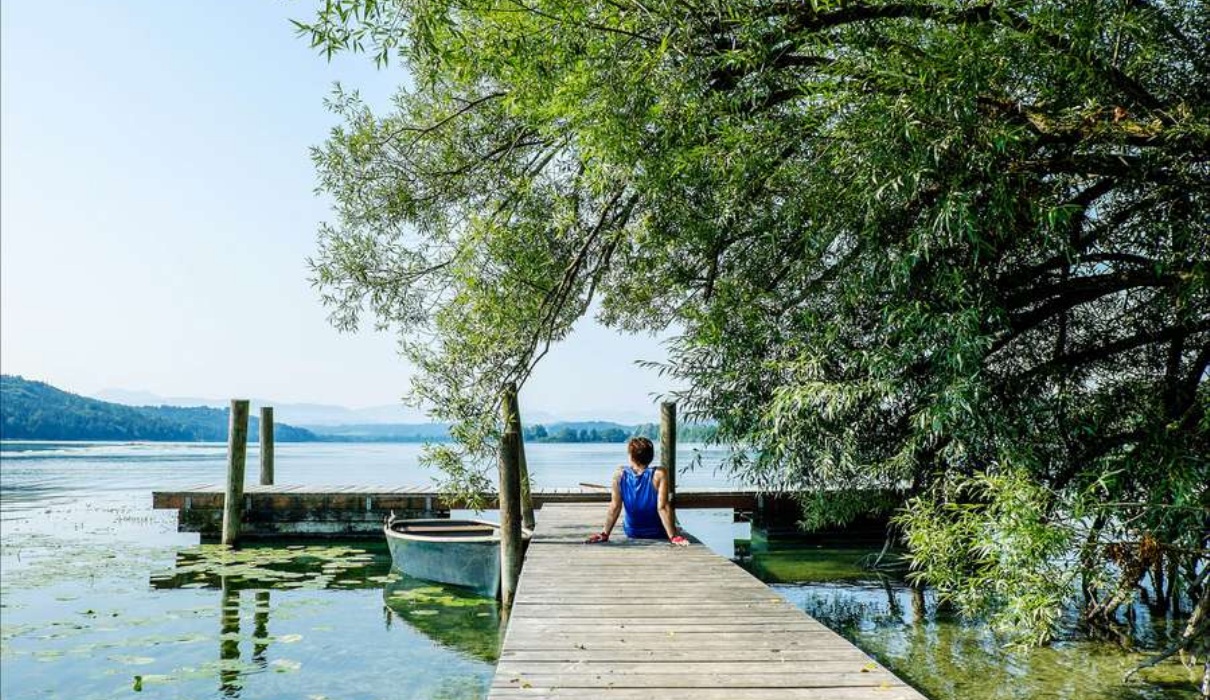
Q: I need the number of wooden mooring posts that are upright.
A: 5